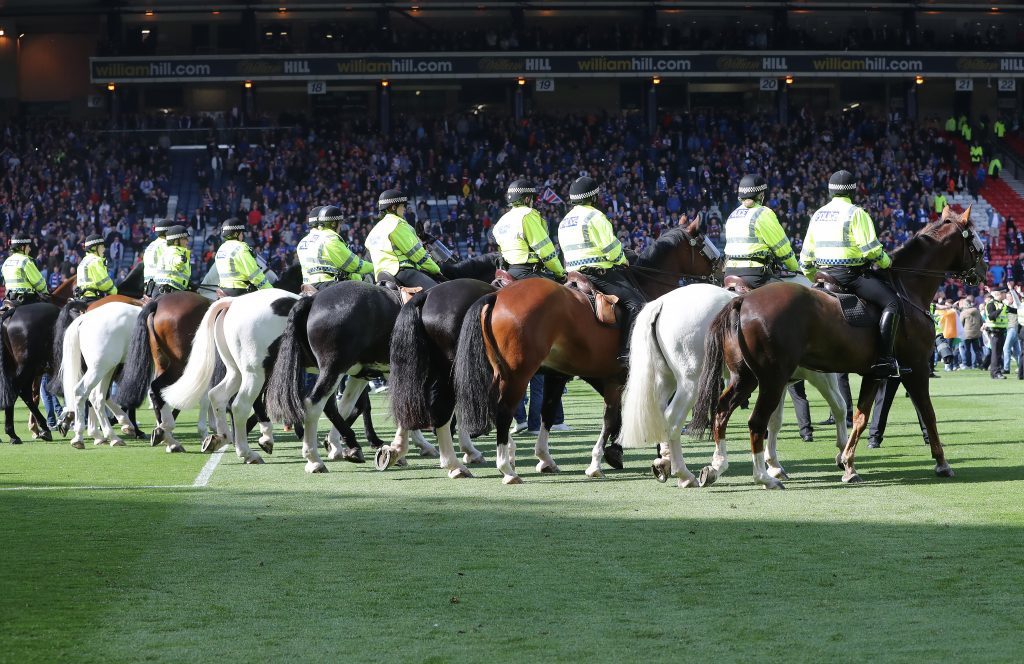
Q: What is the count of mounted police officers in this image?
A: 12